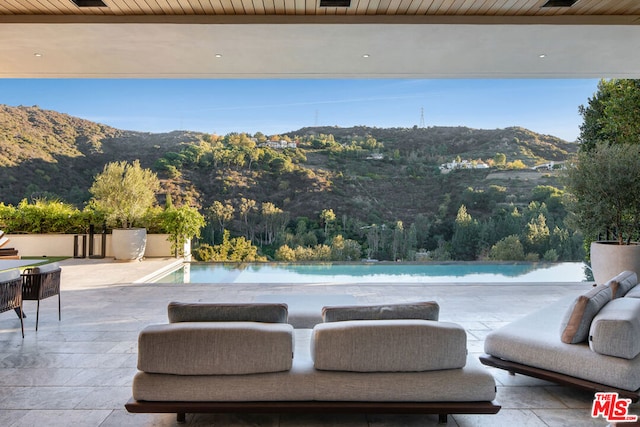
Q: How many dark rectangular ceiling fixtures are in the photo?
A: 3